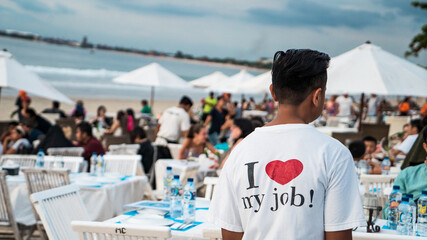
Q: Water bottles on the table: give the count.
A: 11